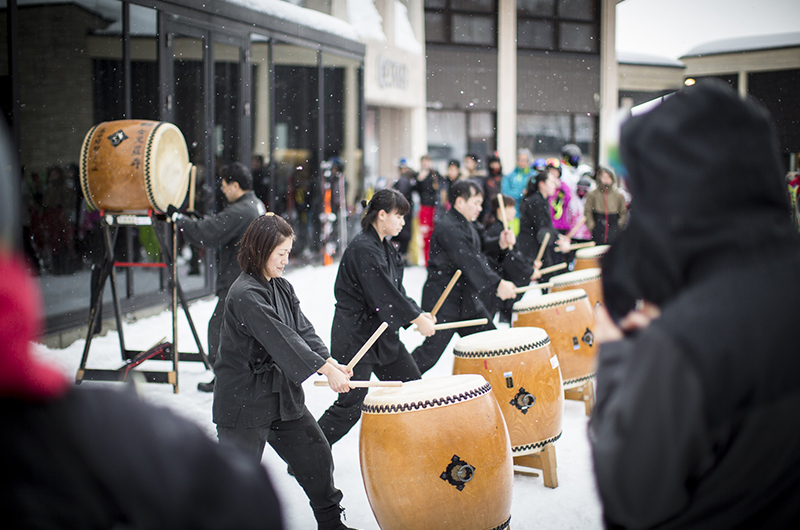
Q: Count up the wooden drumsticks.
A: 12